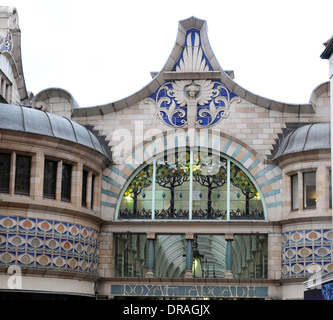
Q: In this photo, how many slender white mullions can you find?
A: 3